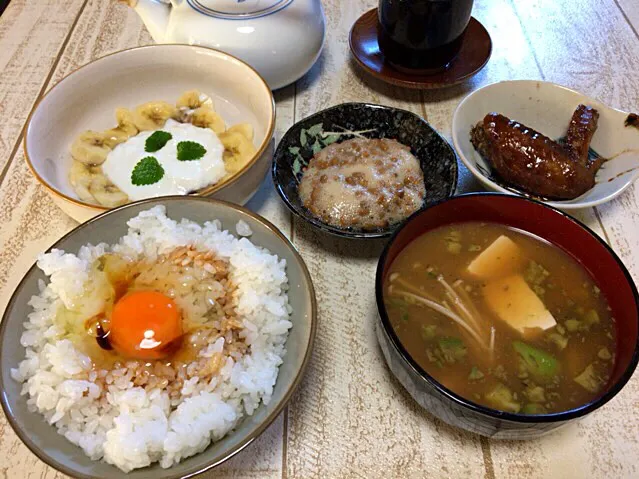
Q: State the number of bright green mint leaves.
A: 3